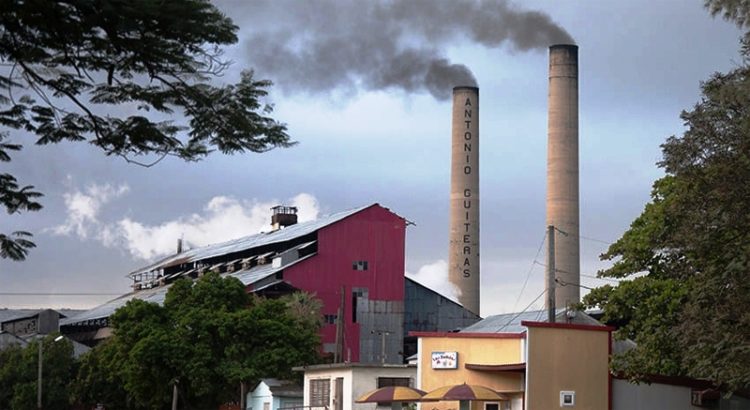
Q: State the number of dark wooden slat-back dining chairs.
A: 0